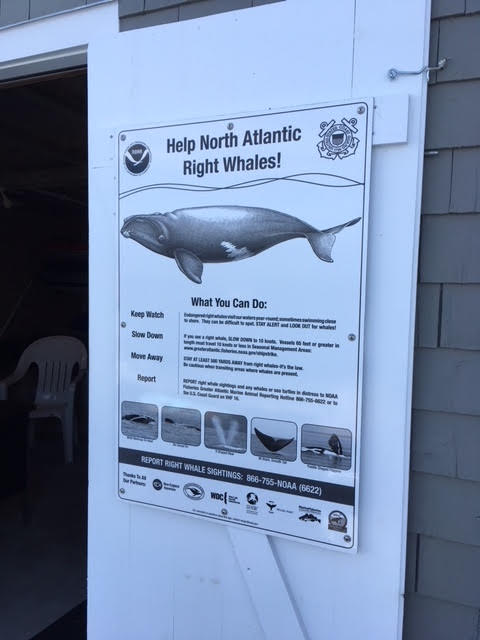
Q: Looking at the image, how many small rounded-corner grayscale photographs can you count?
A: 5